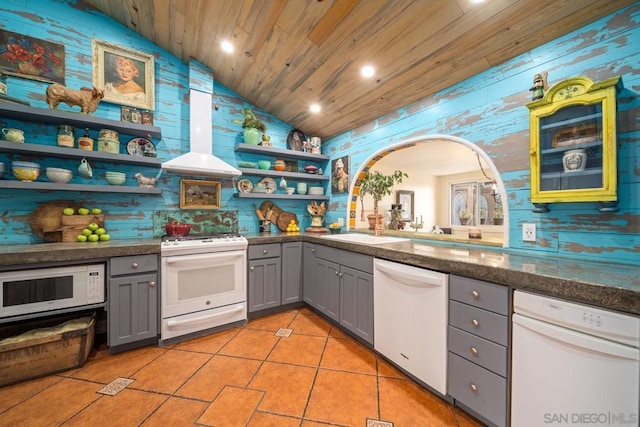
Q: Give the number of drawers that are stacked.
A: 4